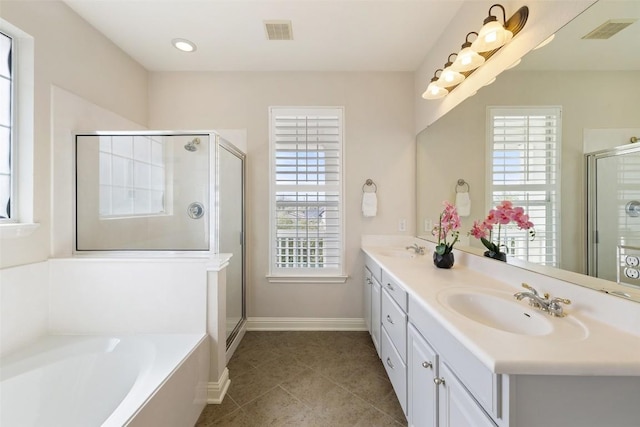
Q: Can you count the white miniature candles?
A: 0